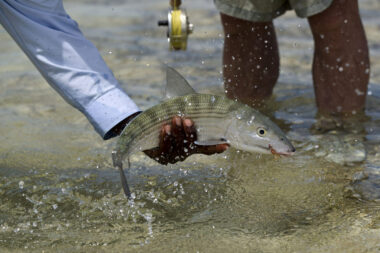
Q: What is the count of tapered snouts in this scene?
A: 1